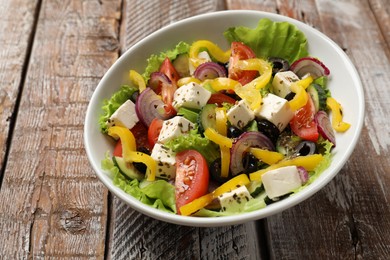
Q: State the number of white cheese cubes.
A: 10